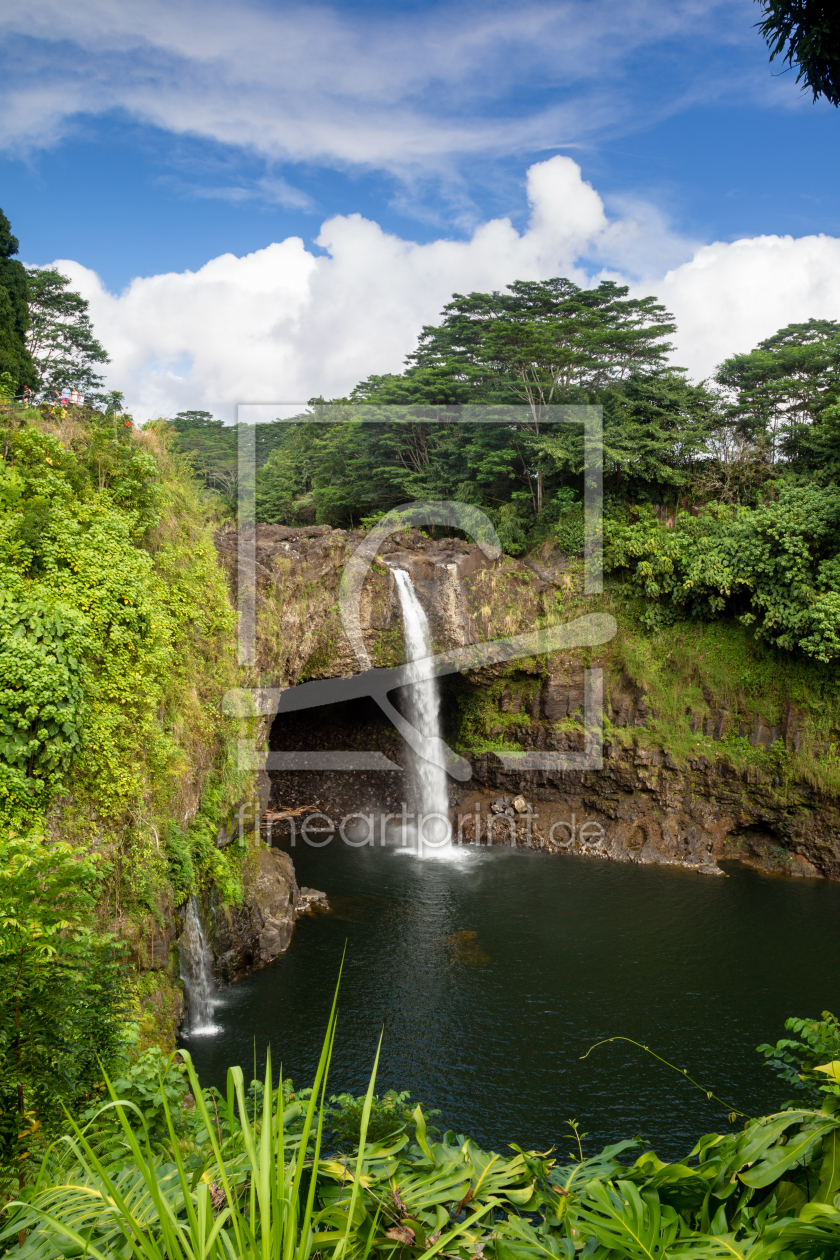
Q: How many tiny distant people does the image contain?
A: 5